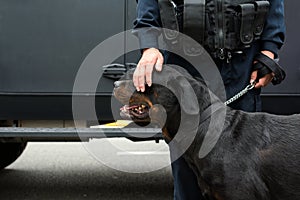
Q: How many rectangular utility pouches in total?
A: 4